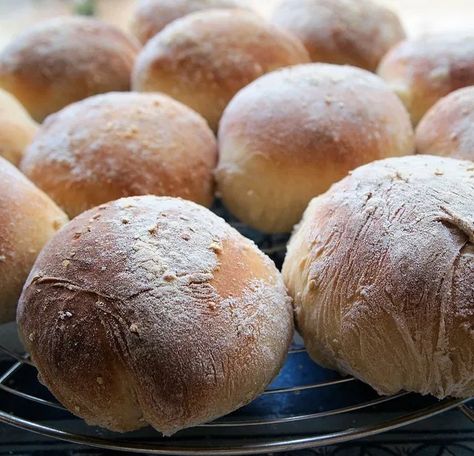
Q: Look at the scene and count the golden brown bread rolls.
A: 12